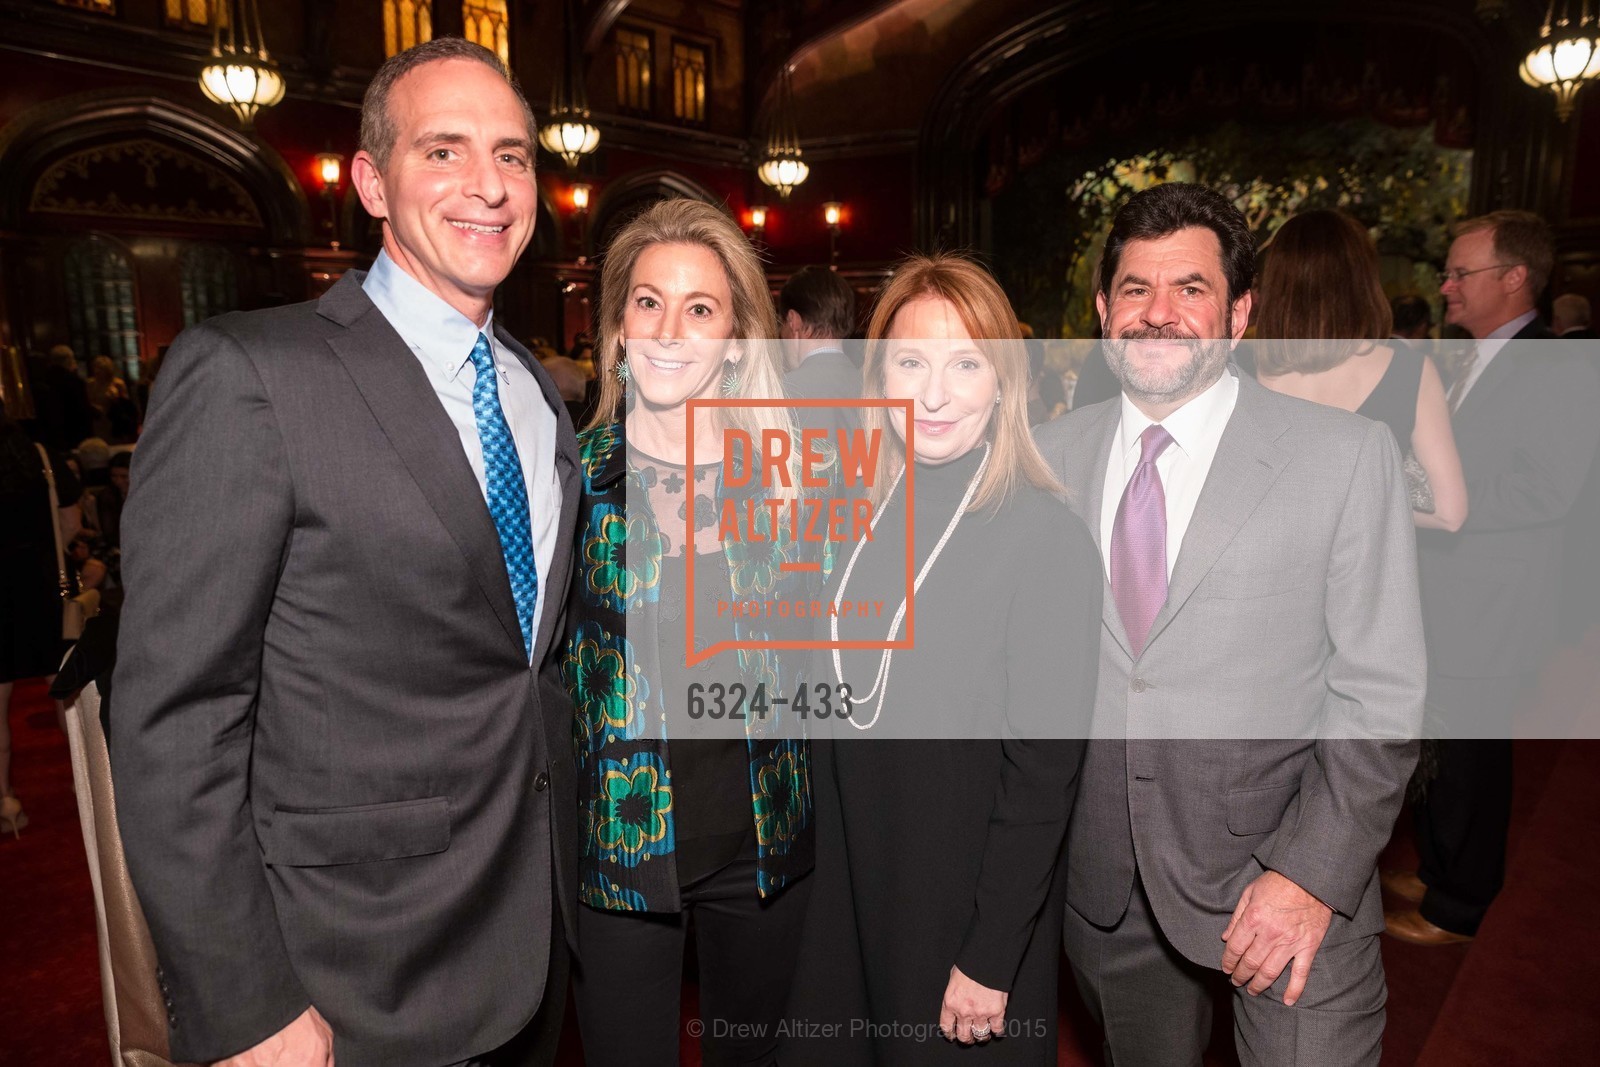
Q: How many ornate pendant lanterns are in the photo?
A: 4